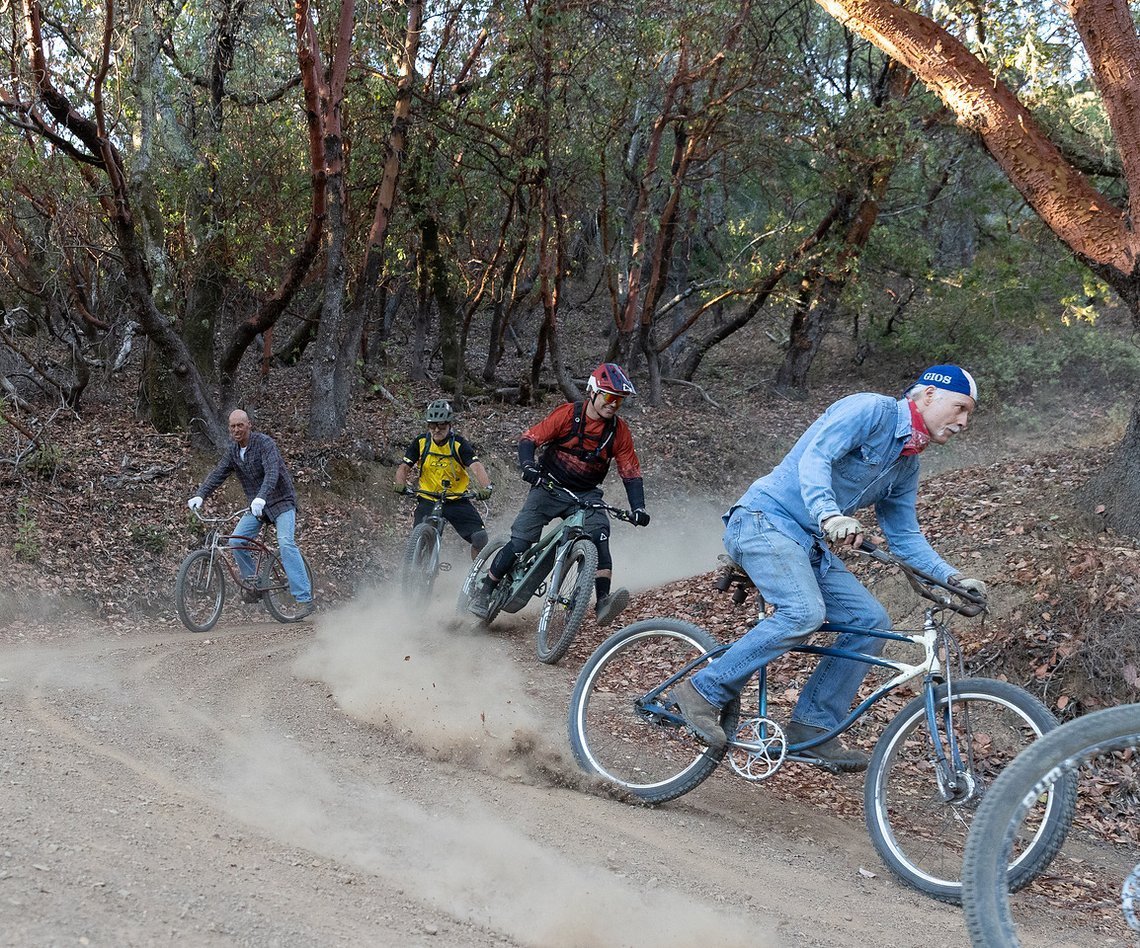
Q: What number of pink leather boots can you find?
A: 0